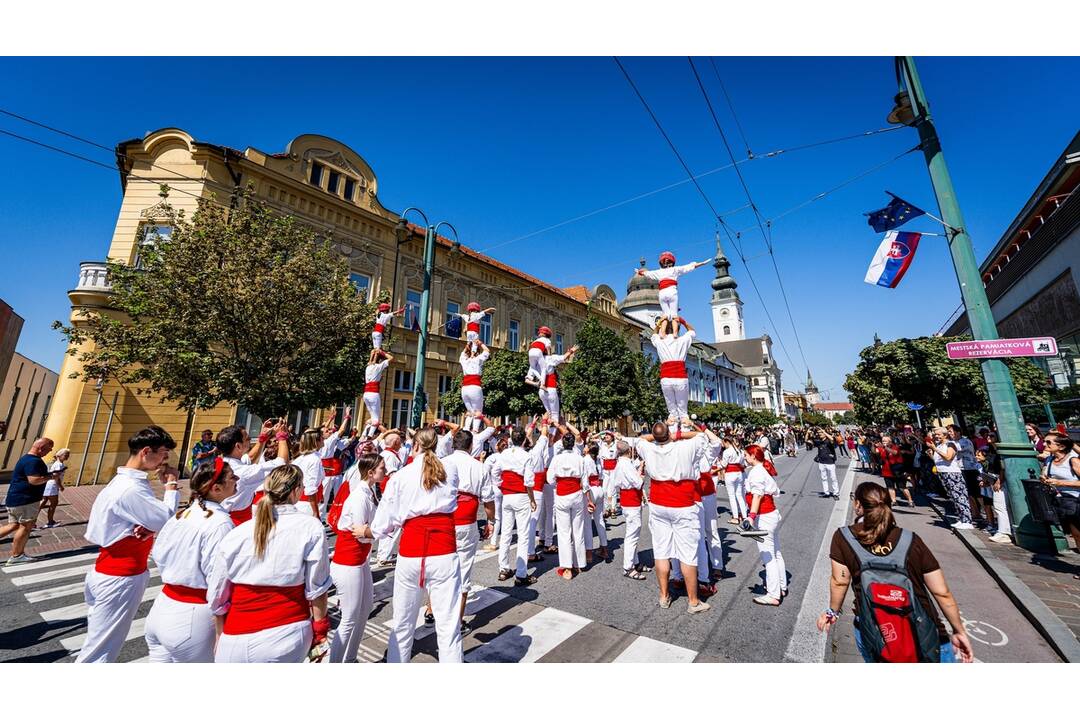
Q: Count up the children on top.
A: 4